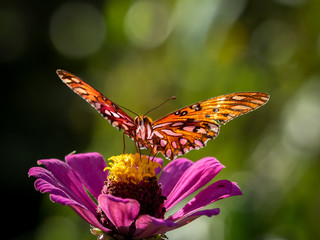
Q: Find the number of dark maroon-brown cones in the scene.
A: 1